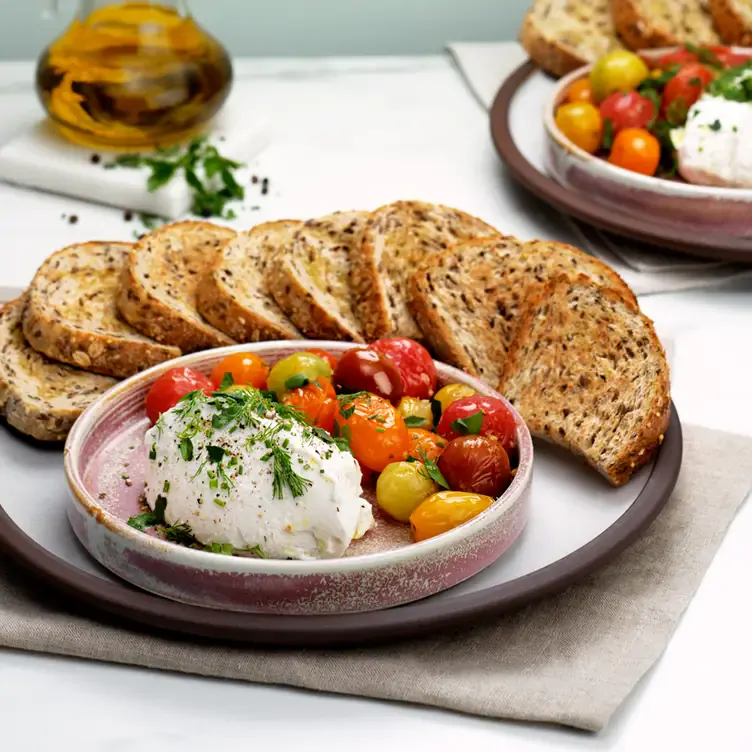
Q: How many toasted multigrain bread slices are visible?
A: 11